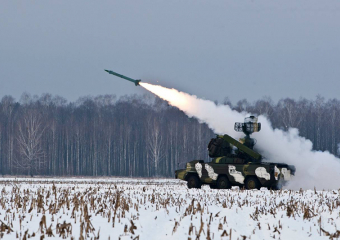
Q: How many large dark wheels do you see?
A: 3